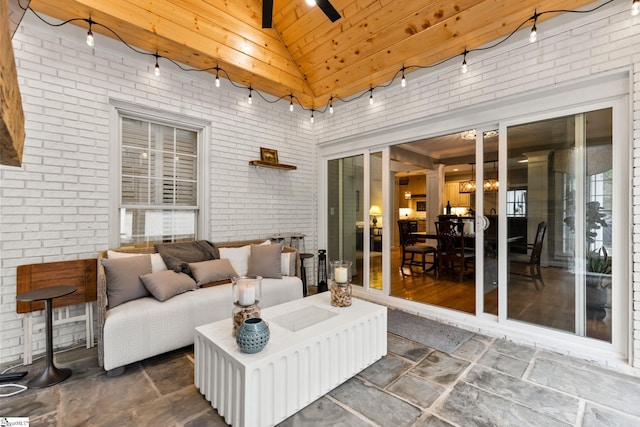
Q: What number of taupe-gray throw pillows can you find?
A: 4